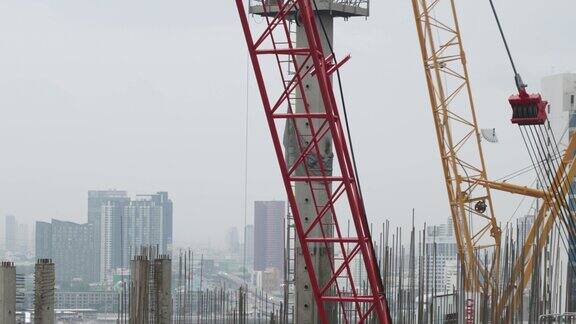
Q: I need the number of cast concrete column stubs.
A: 4